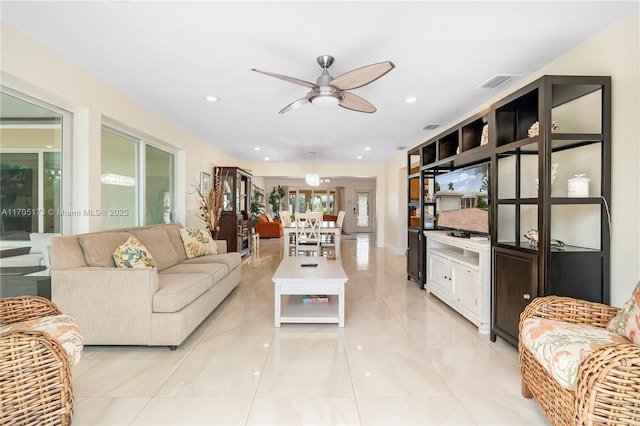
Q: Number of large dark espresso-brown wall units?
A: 1